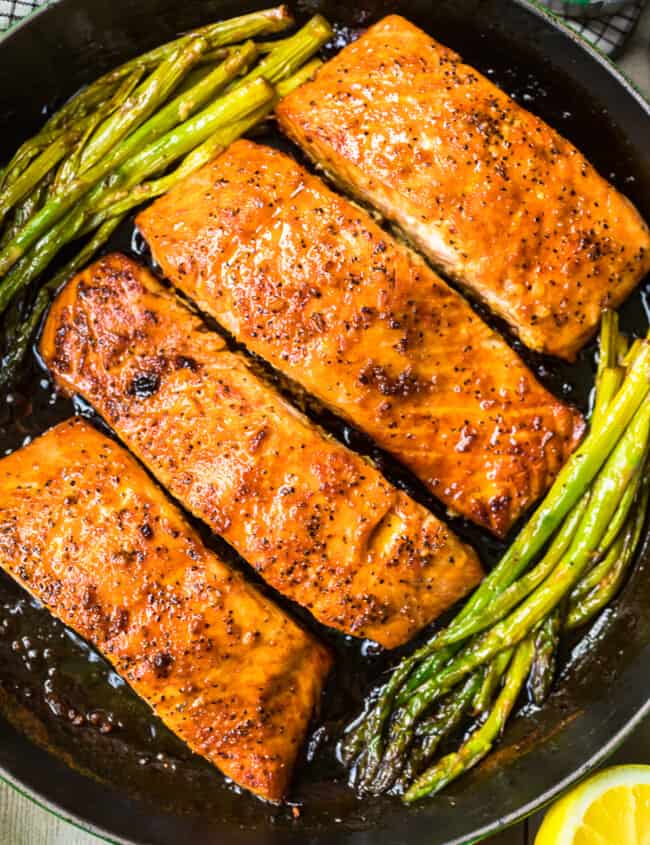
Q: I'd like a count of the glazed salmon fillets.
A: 4